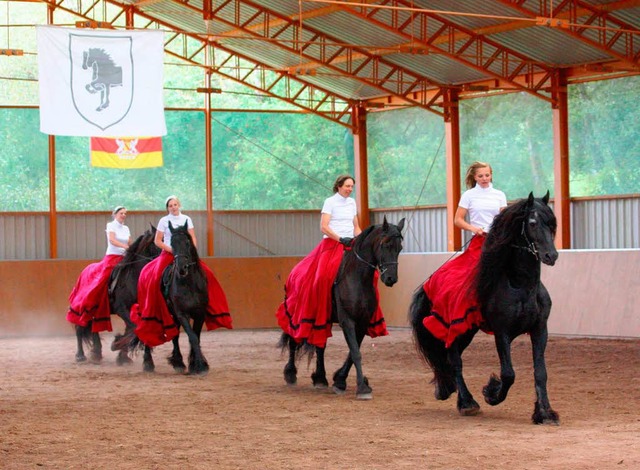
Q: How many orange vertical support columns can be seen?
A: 5